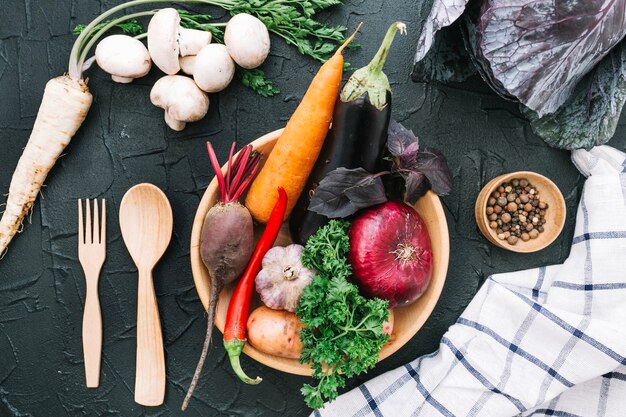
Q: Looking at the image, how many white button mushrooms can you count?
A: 5